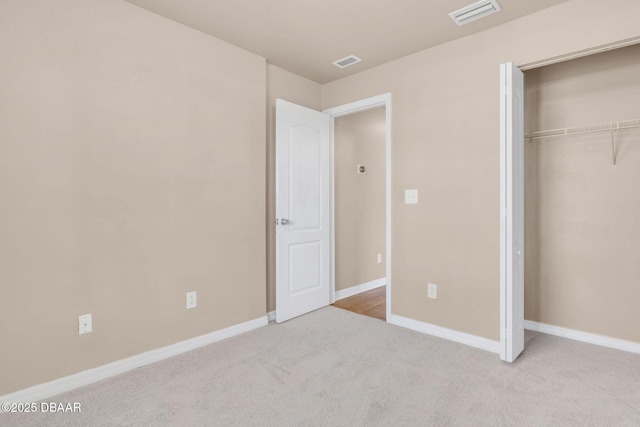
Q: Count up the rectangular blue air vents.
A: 0